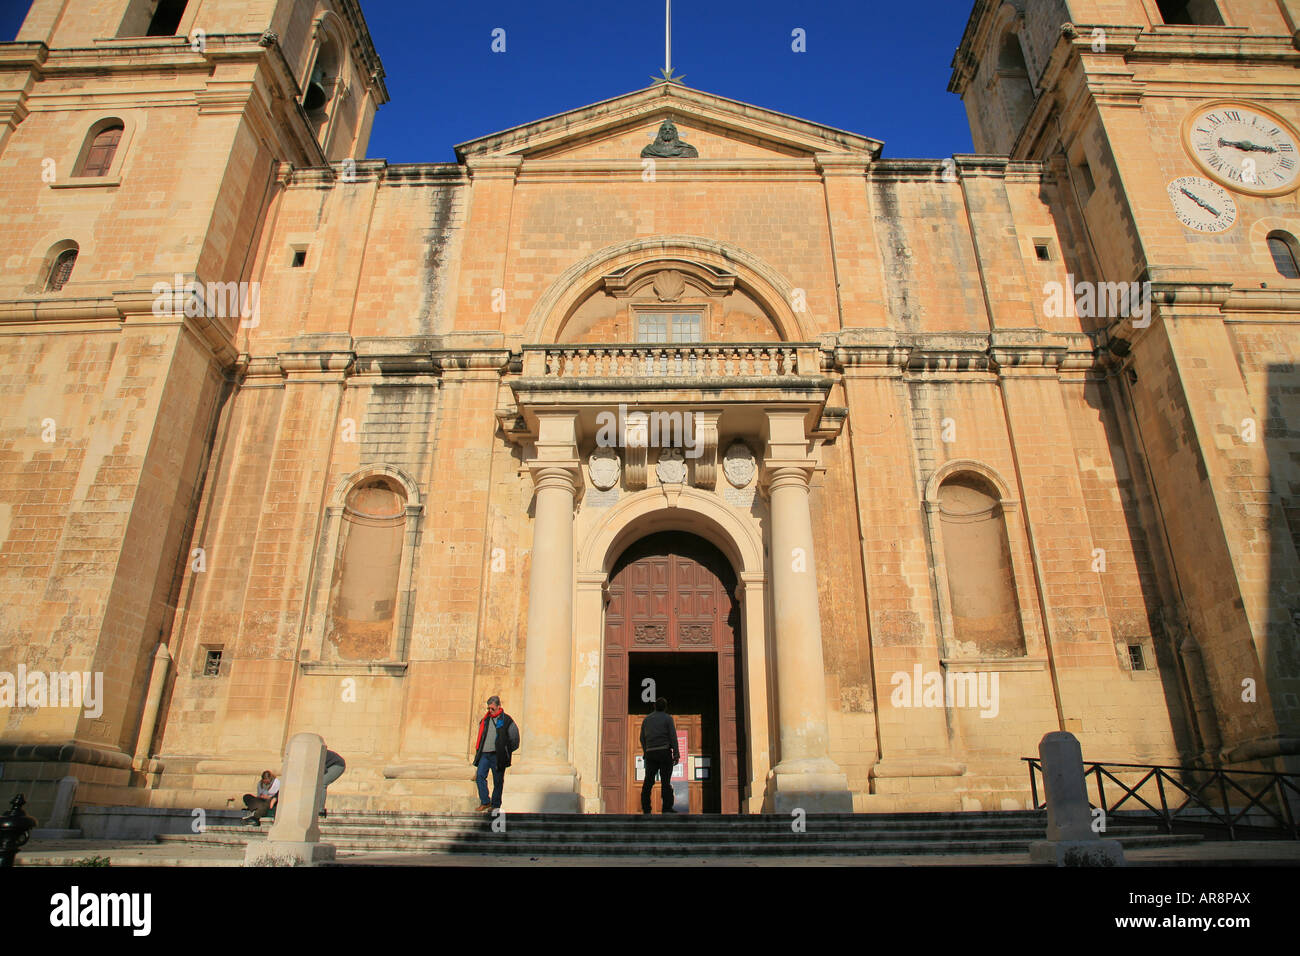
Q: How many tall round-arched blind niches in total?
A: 2